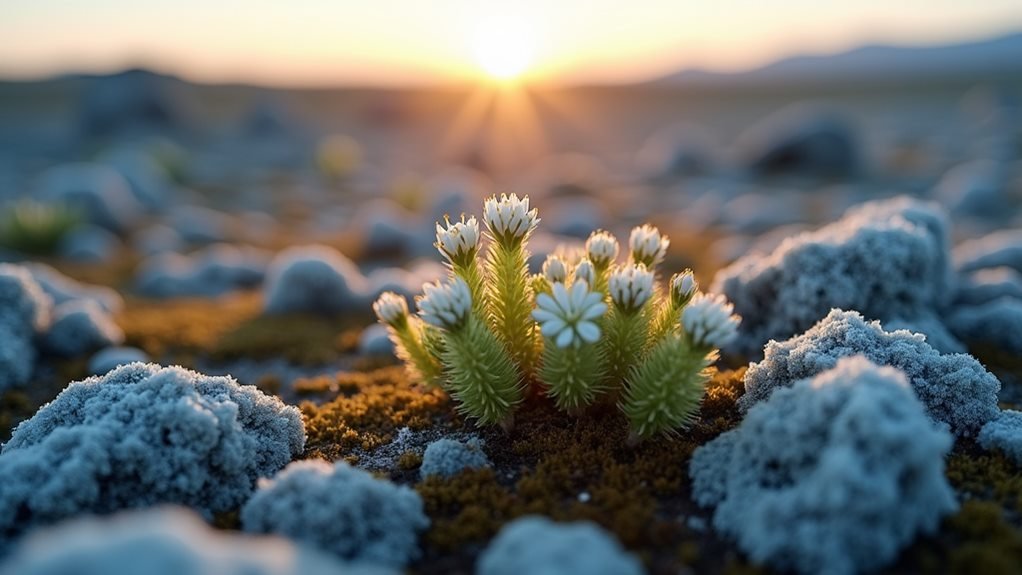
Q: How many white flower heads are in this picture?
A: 12